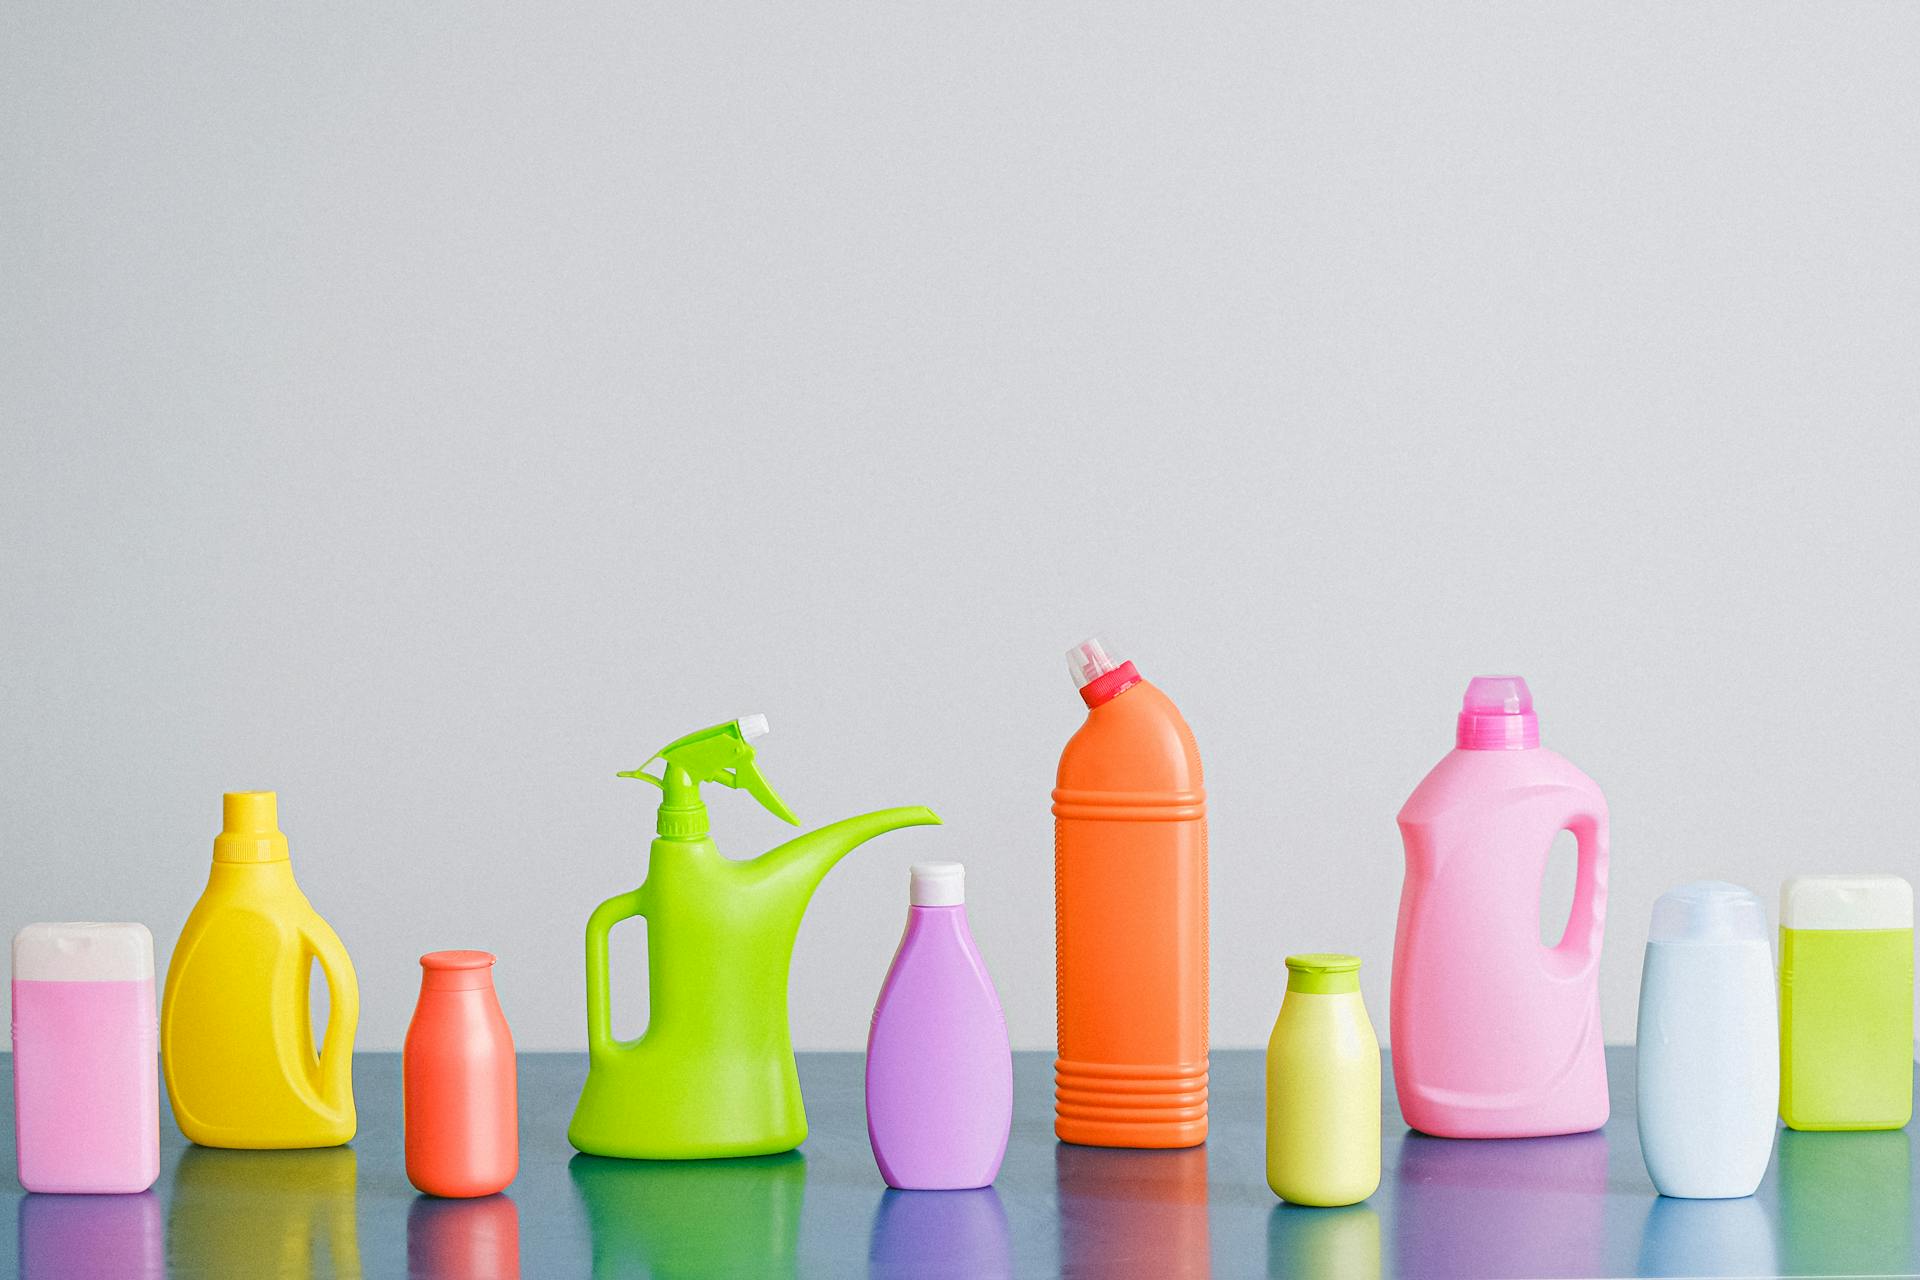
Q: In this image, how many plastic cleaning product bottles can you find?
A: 10